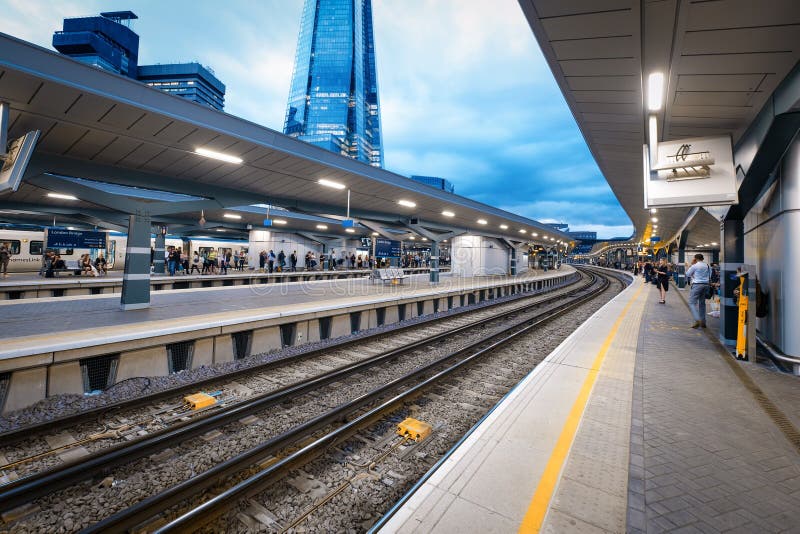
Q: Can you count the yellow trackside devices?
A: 2